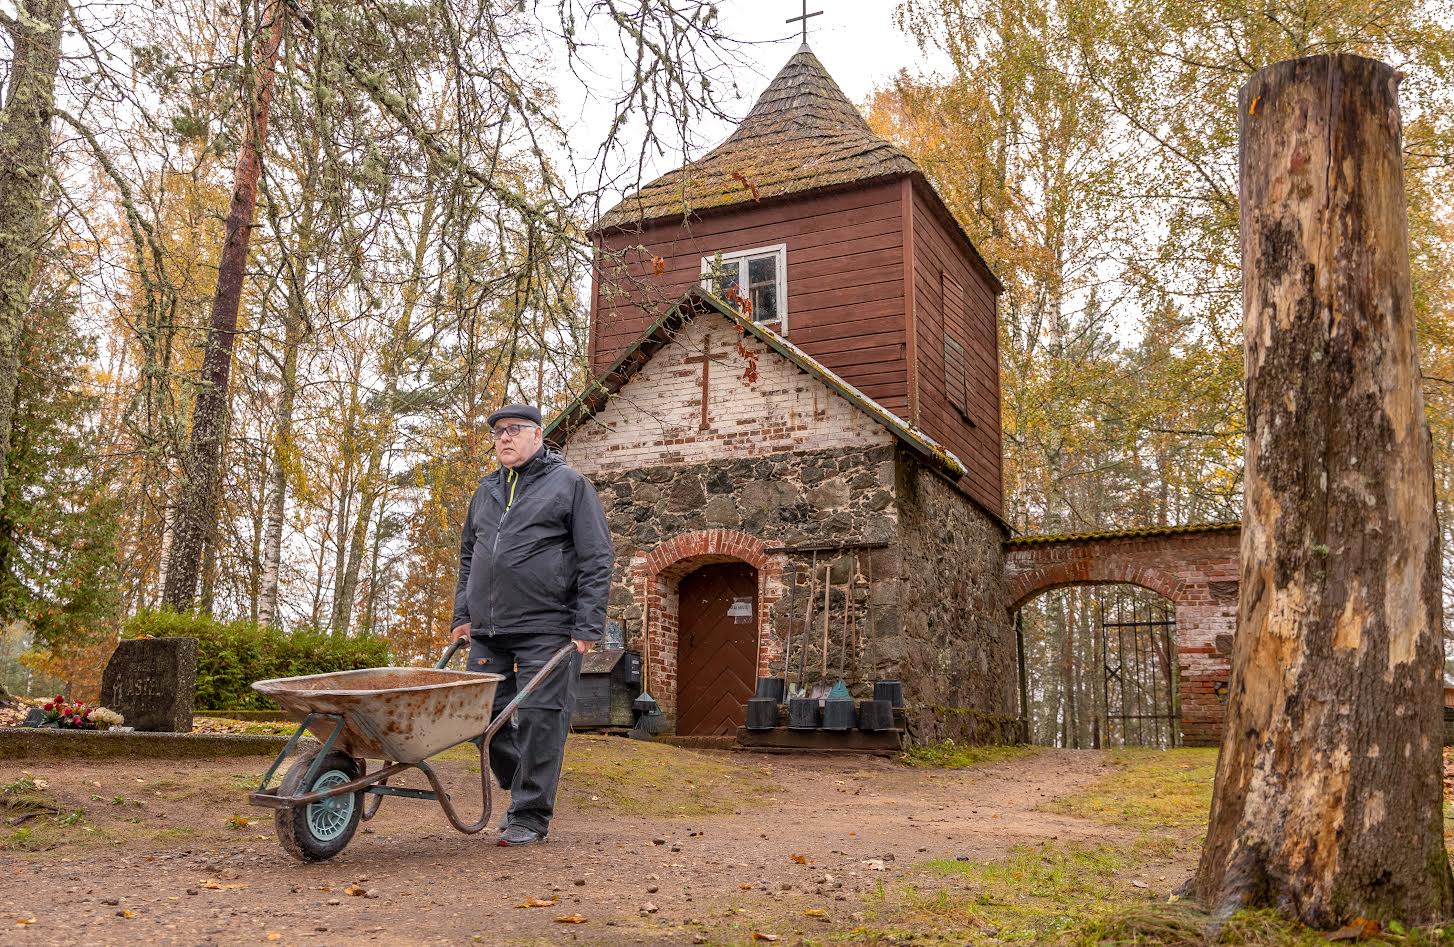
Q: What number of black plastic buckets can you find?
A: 6